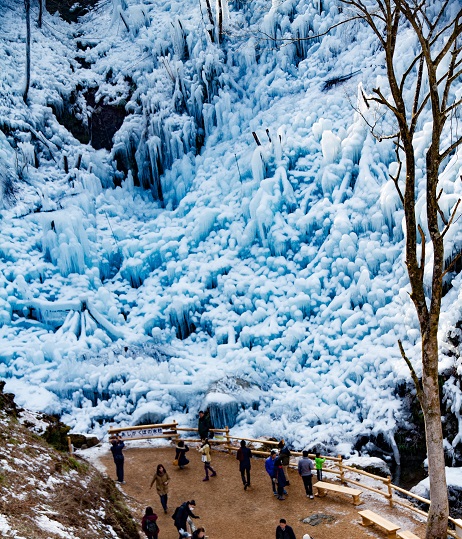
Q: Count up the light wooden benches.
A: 3